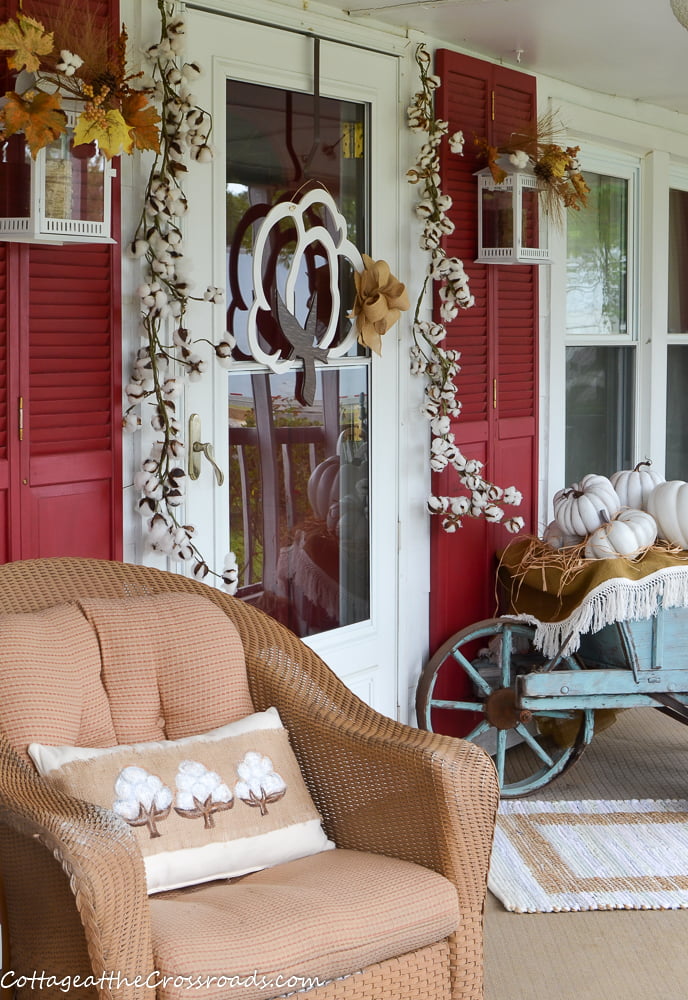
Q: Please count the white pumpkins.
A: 5